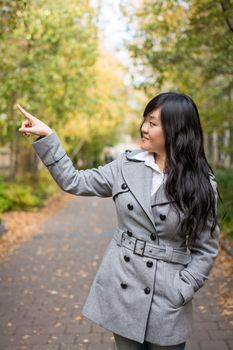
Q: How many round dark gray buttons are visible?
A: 9